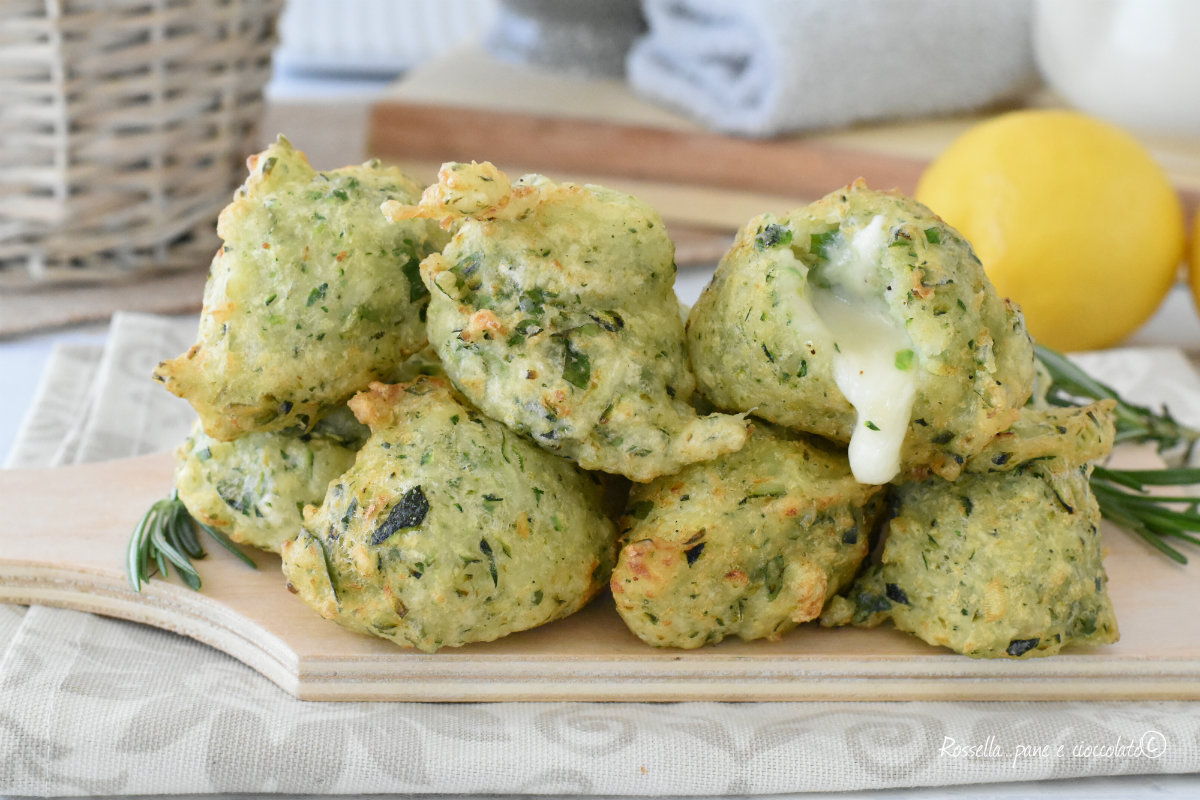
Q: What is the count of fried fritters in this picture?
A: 7